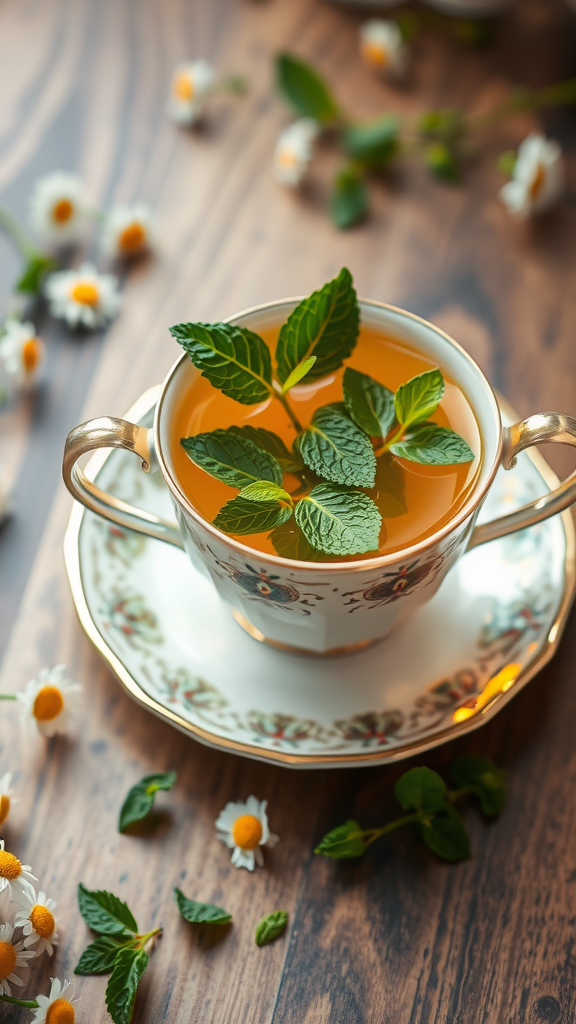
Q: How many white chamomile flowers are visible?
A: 15